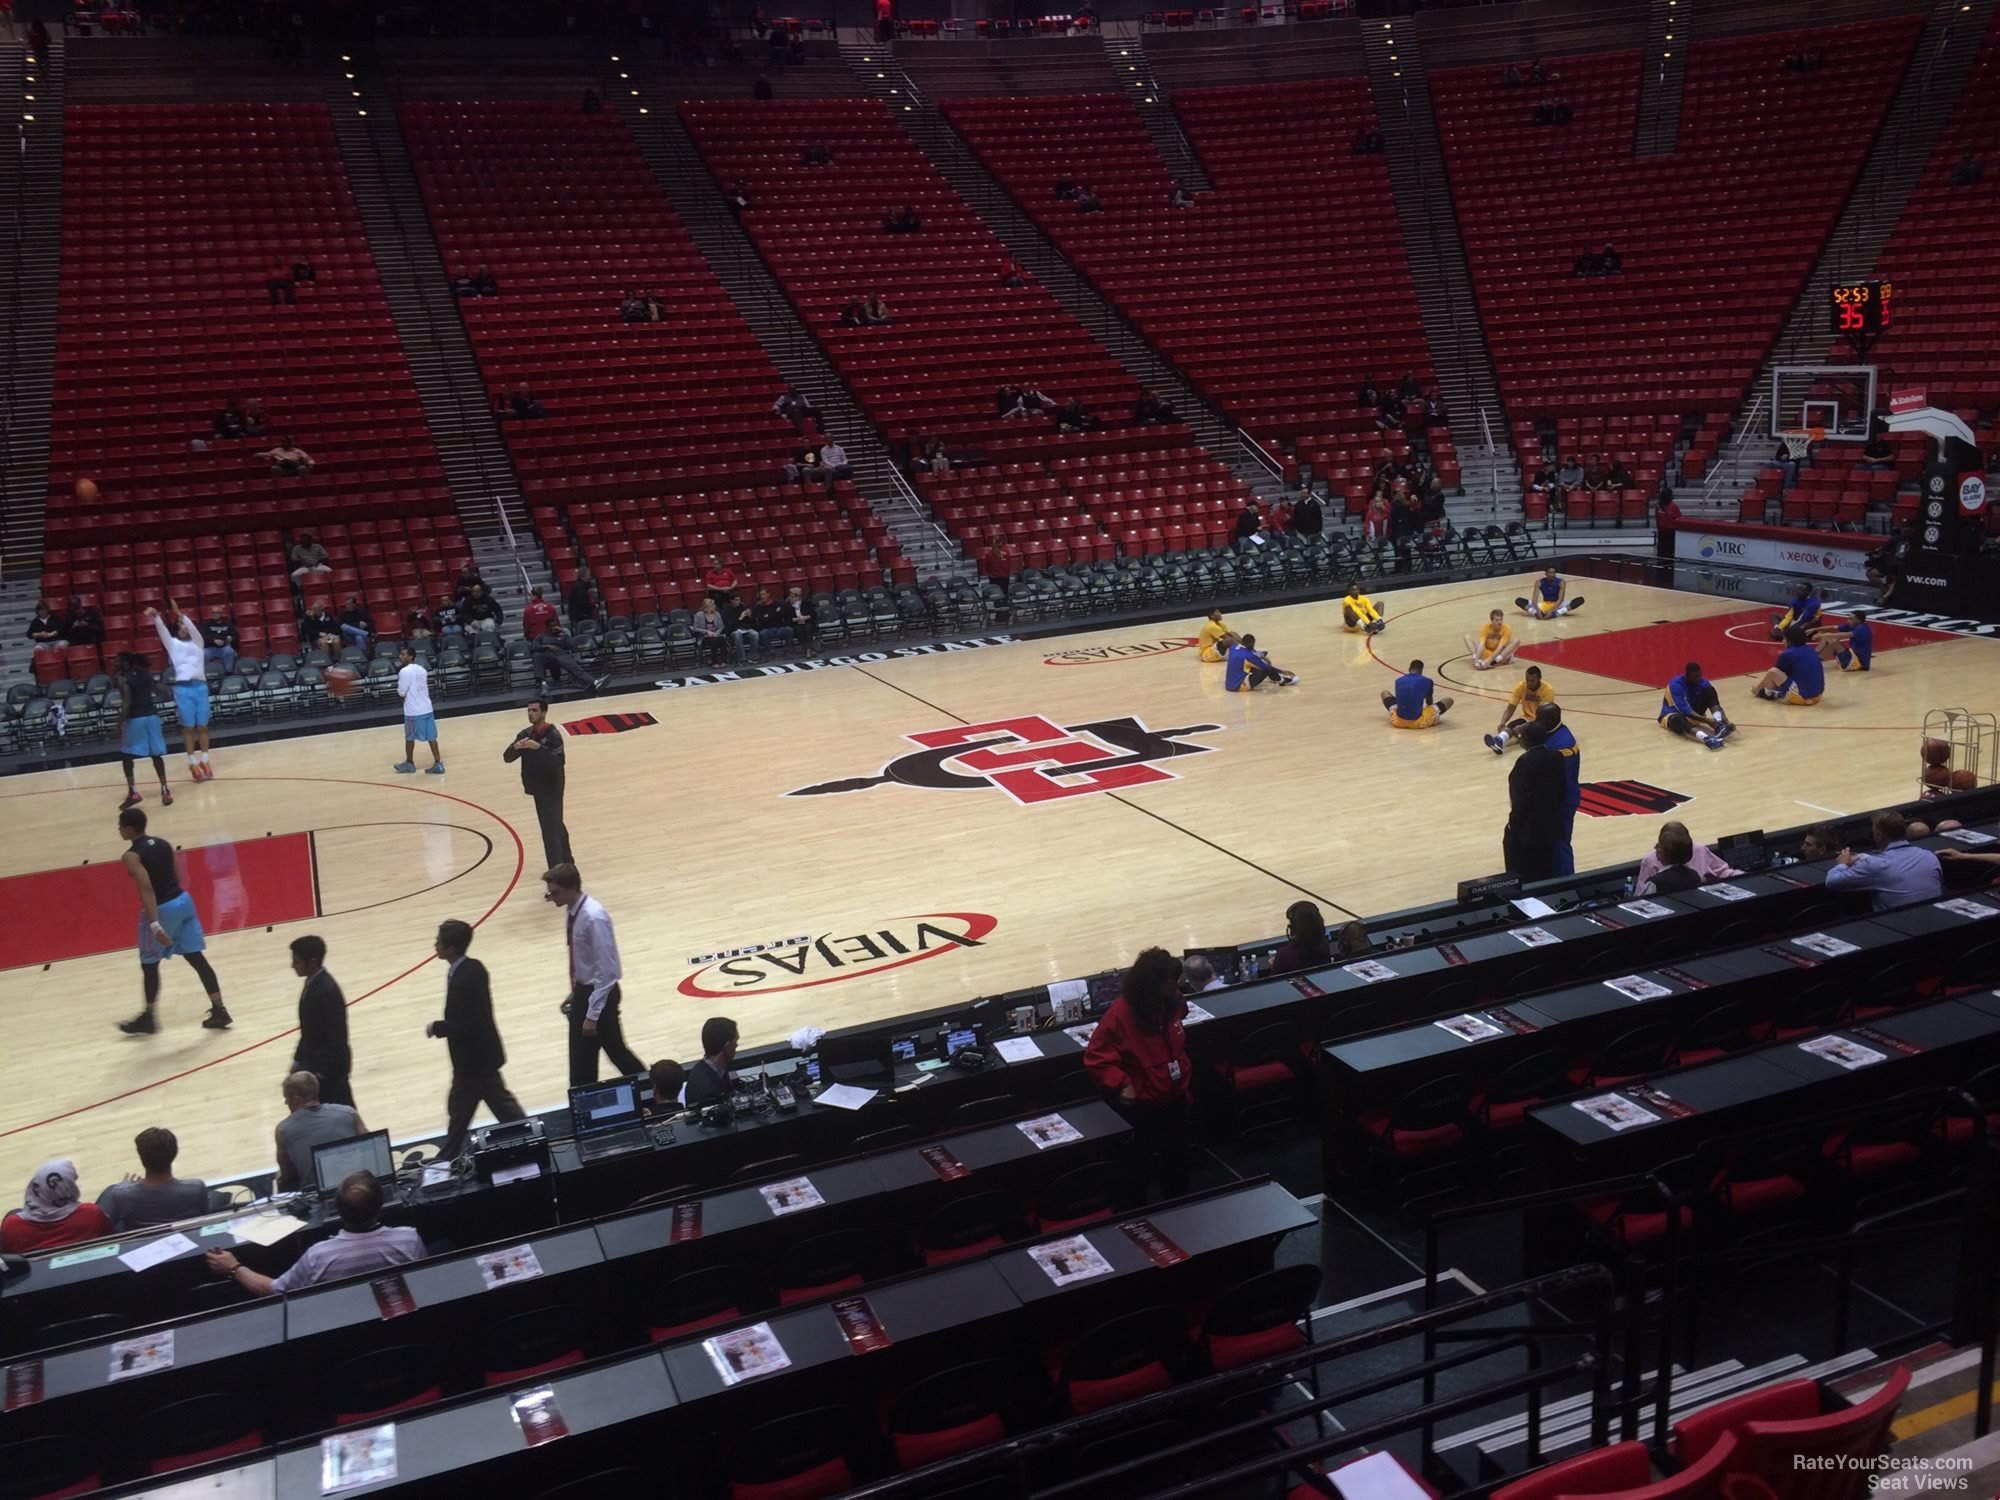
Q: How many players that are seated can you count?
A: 11